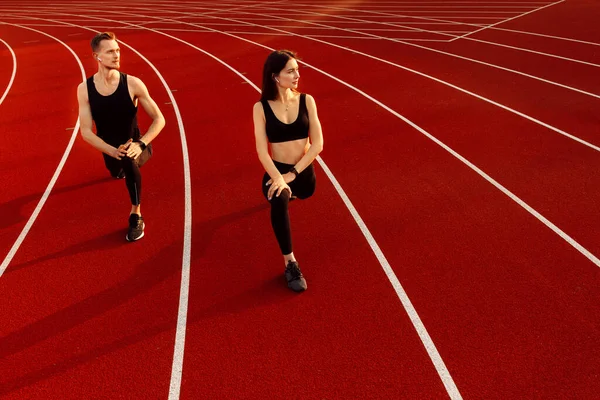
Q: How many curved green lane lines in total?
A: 0